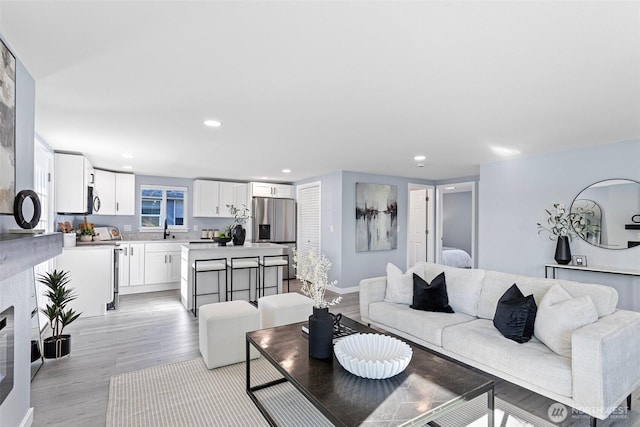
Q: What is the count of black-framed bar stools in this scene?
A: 3